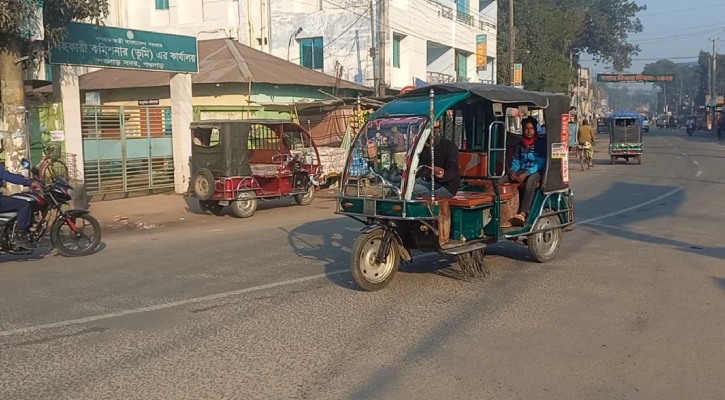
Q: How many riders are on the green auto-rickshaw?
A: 2